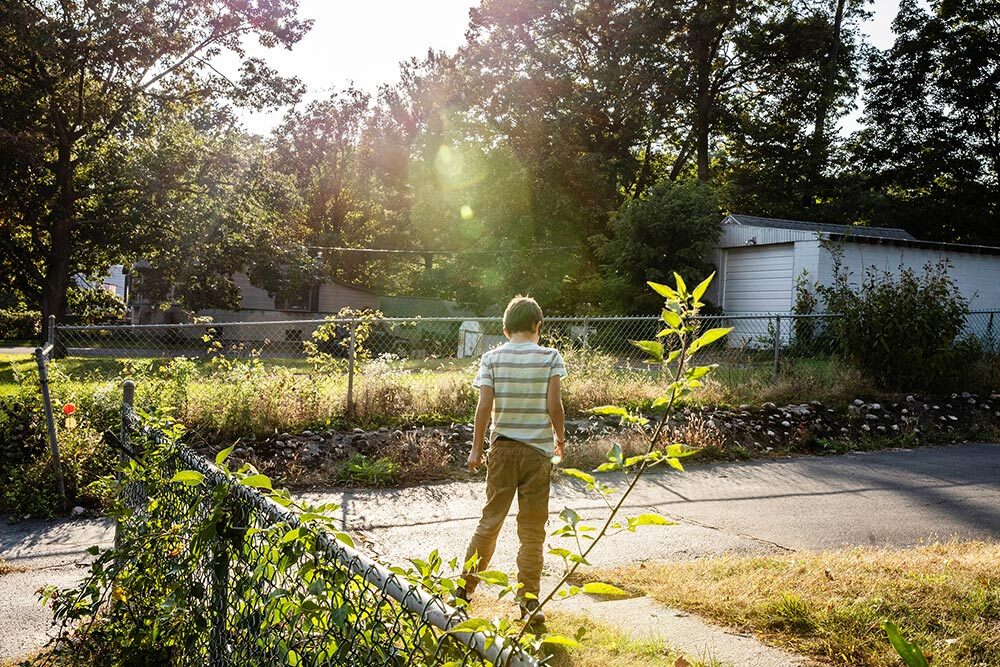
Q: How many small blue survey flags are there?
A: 0